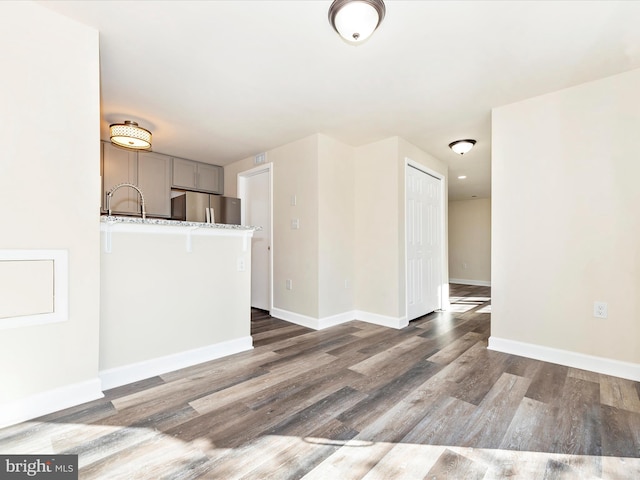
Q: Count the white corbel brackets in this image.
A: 3